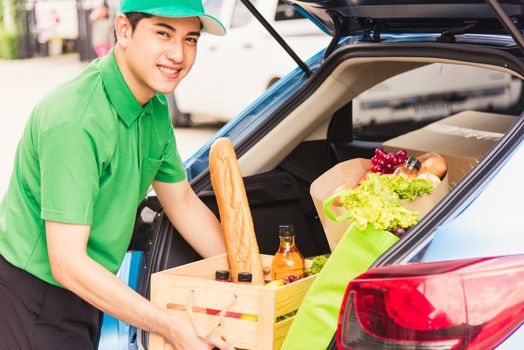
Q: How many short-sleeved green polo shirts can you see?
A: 1